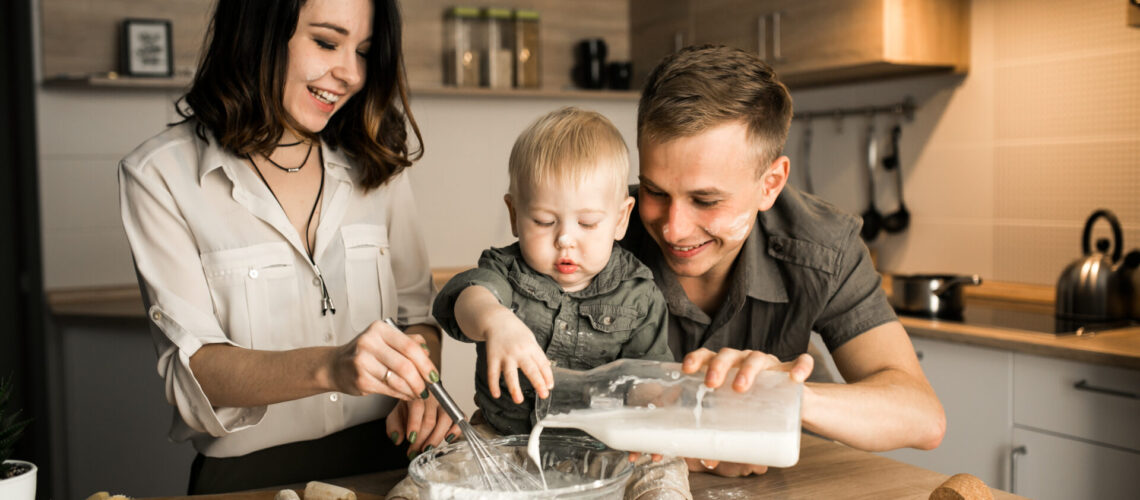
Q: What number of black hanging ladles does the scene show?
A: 2